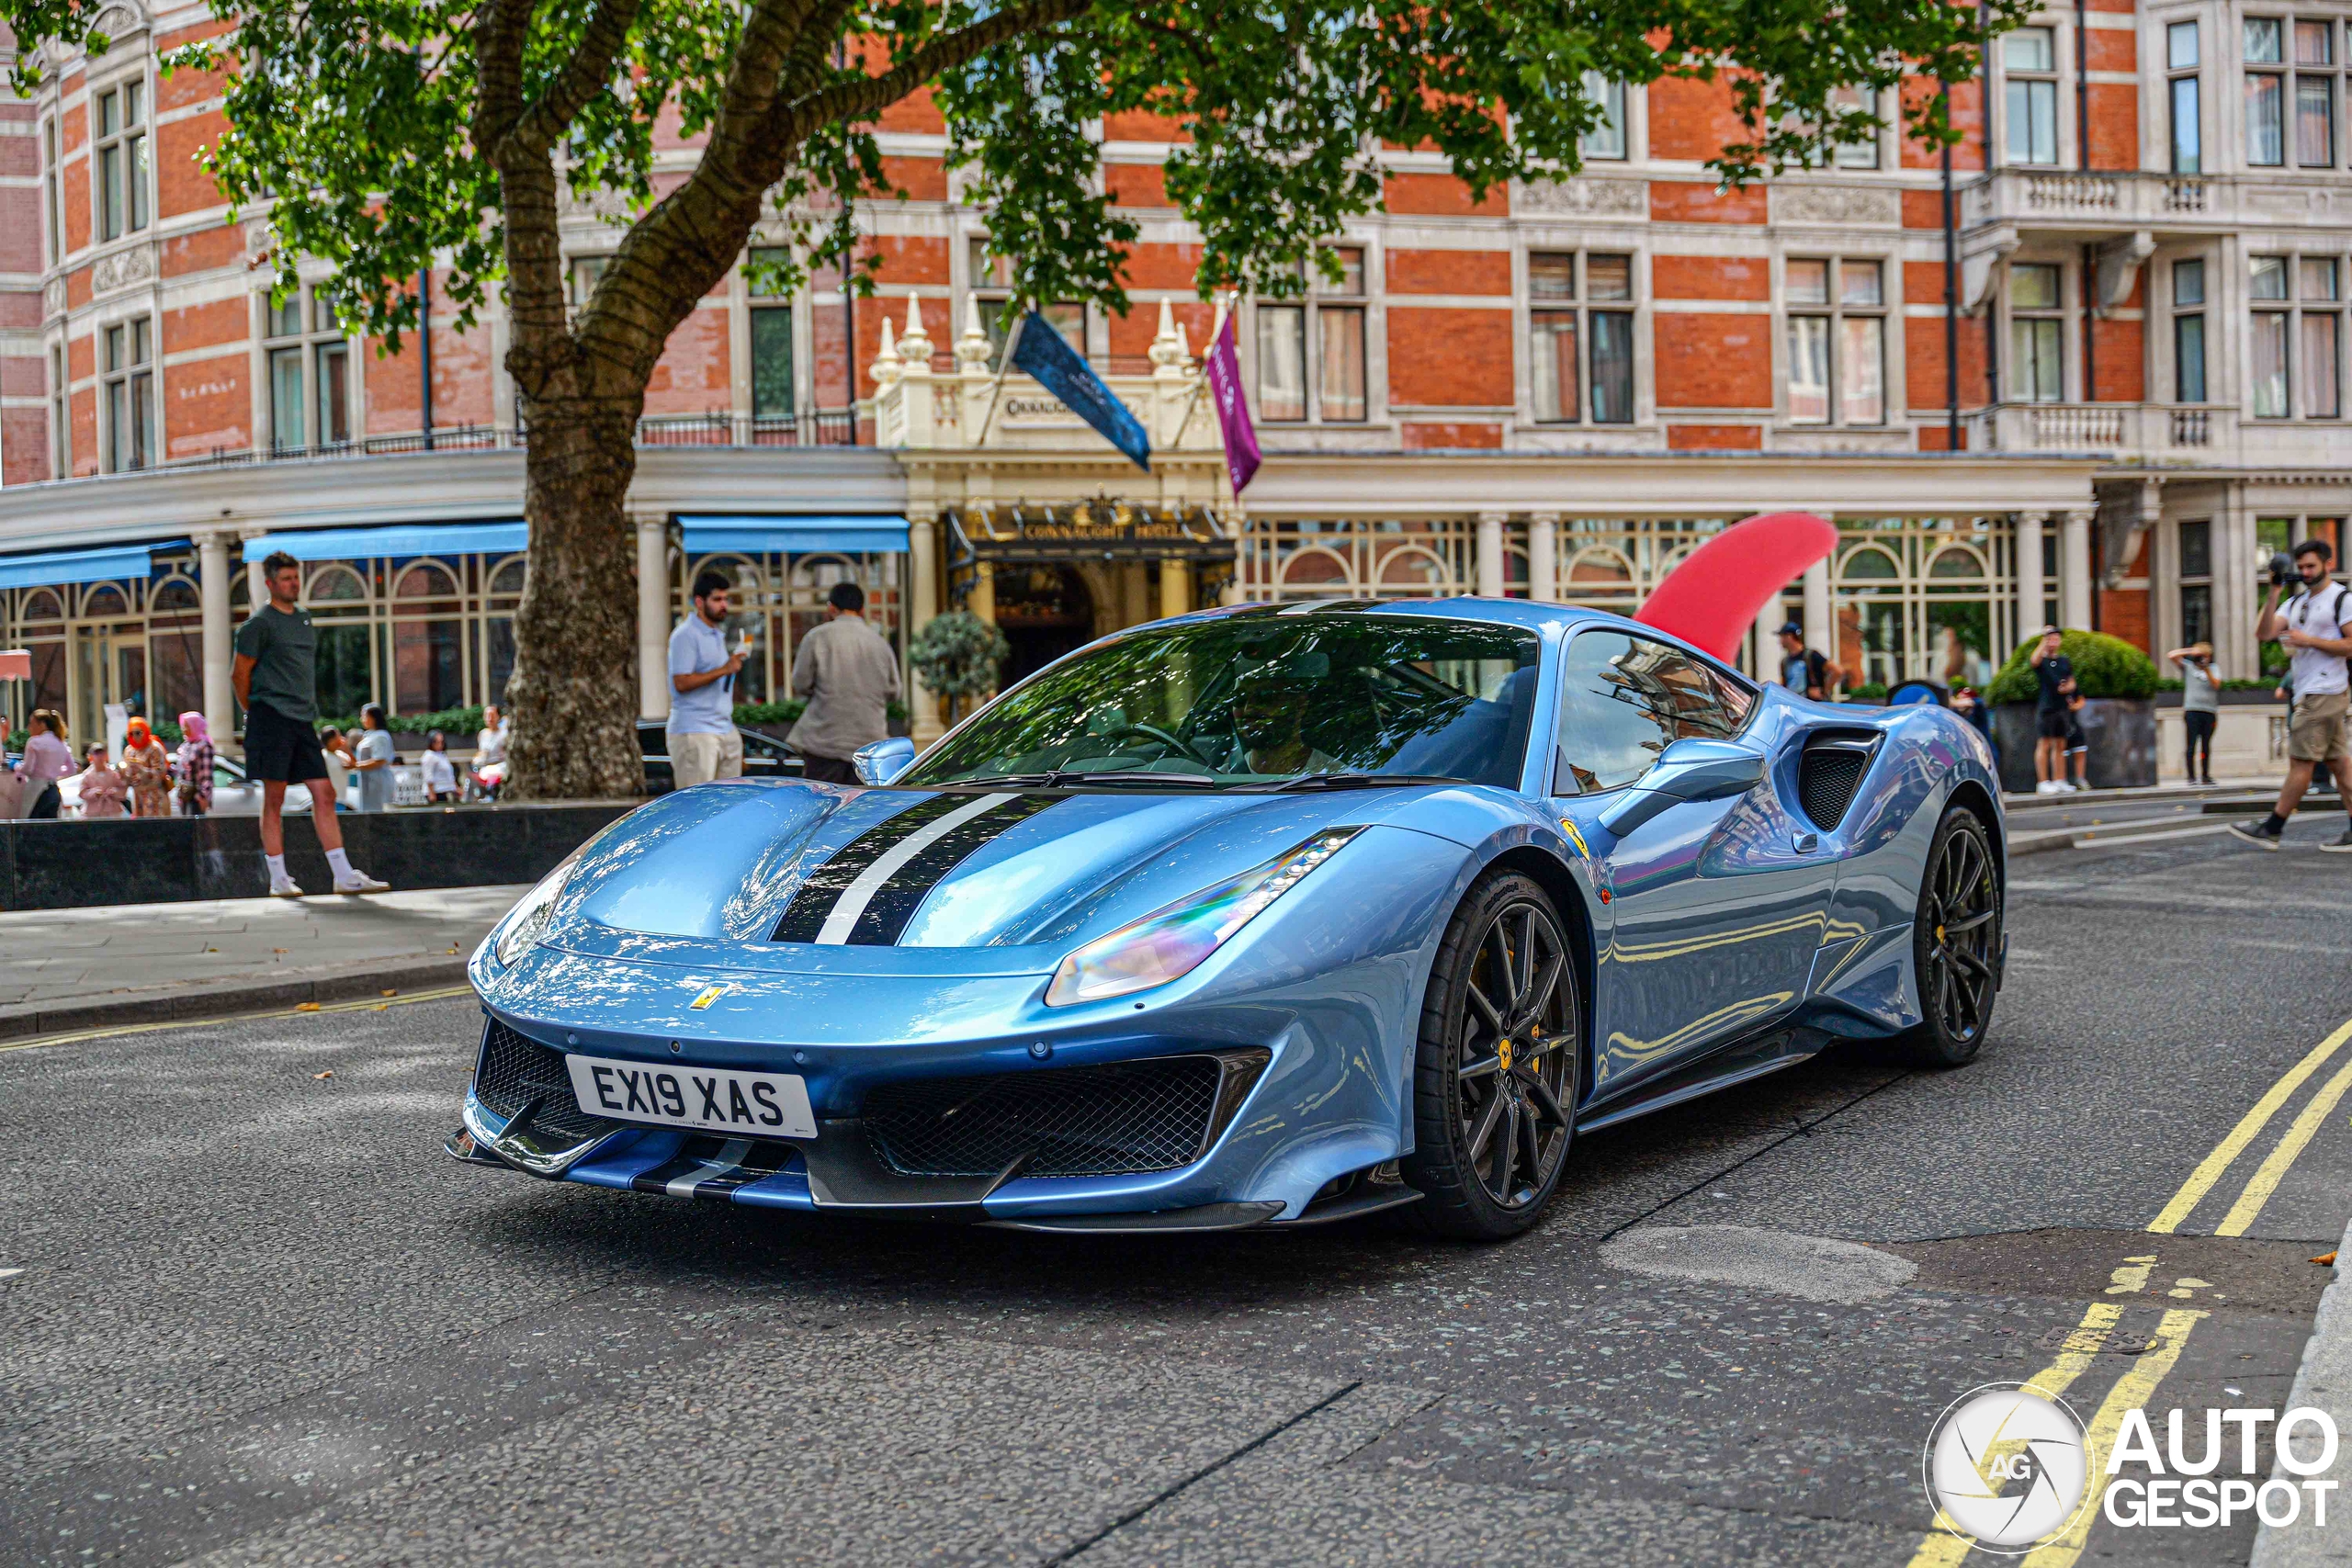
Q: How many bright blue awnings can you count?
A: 3